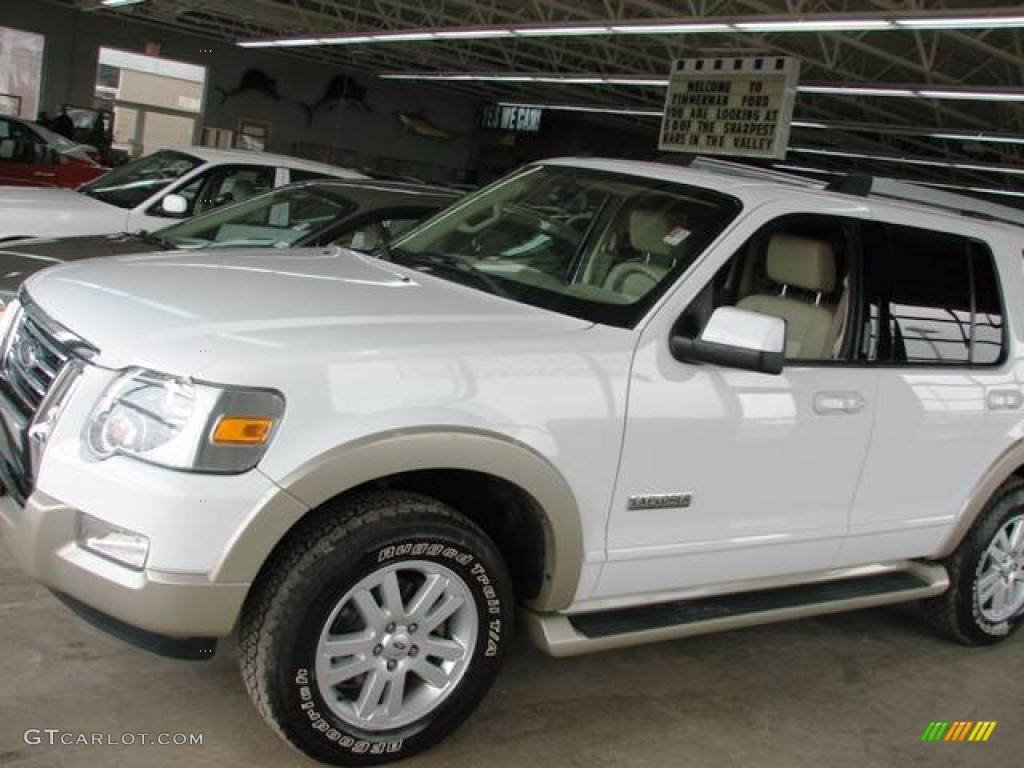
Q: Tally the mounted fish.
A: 3